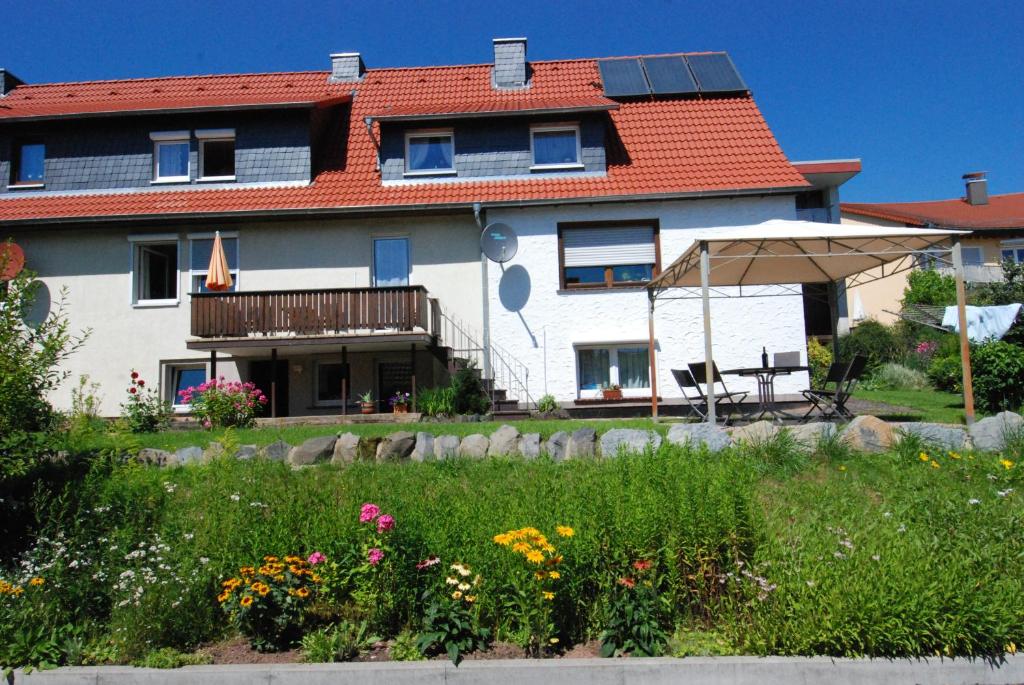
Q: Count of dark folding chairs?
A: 4